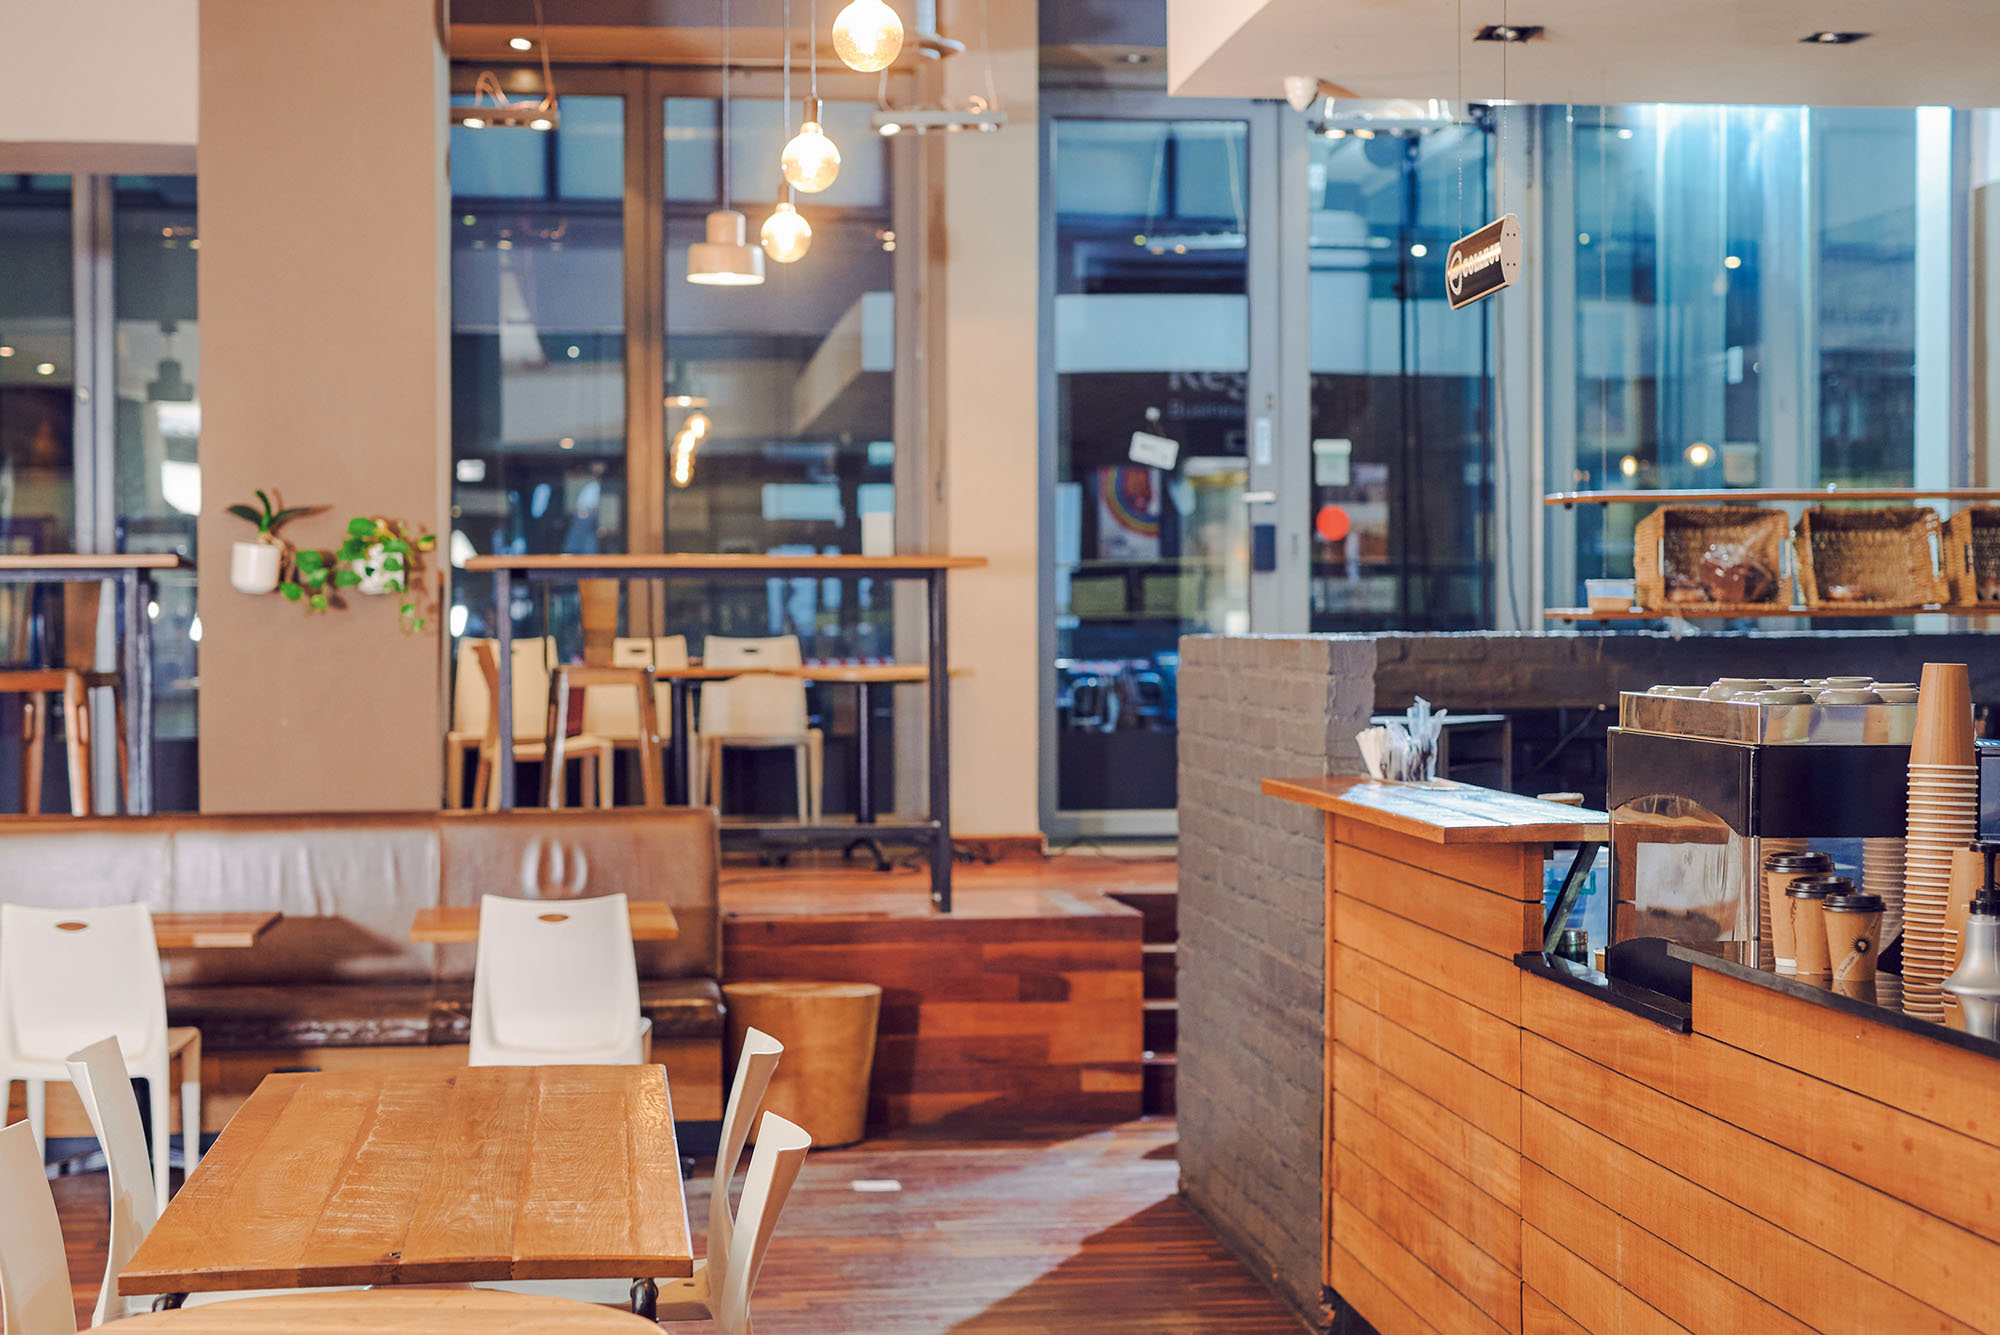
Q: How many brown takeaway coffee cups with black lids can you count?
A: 3